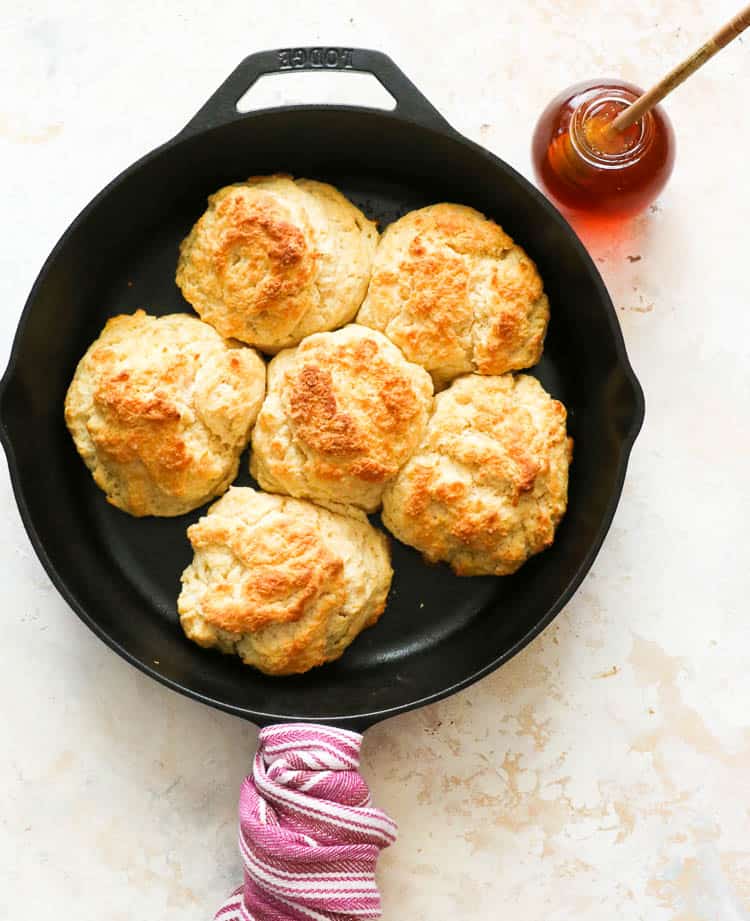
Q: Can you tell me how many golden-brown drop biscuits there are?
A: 6